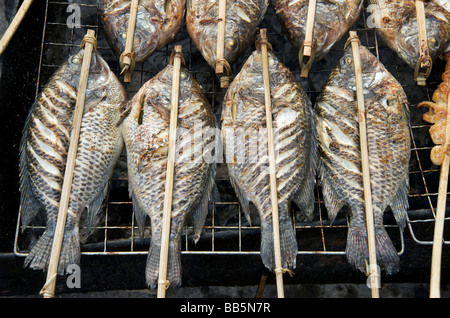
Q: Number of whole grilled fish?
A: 4